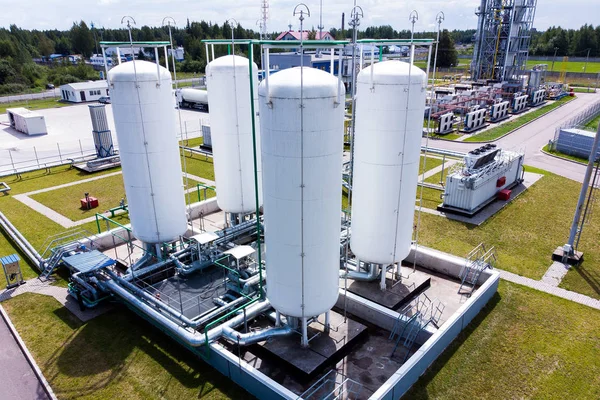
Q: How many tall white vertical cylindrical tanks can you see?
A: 4